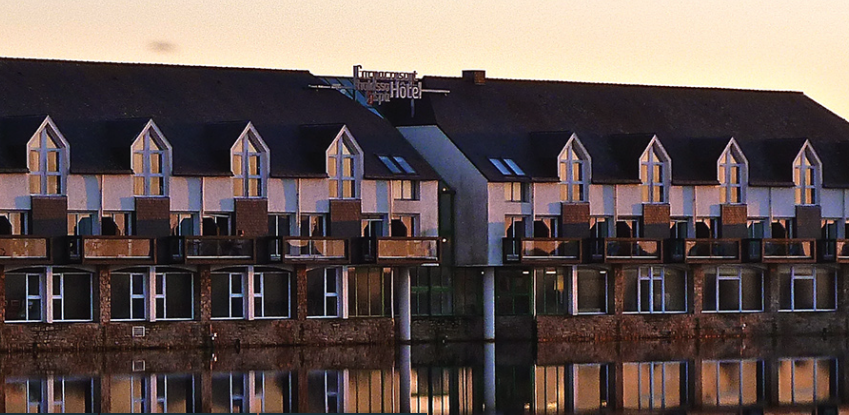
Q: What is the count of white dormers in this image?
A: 8